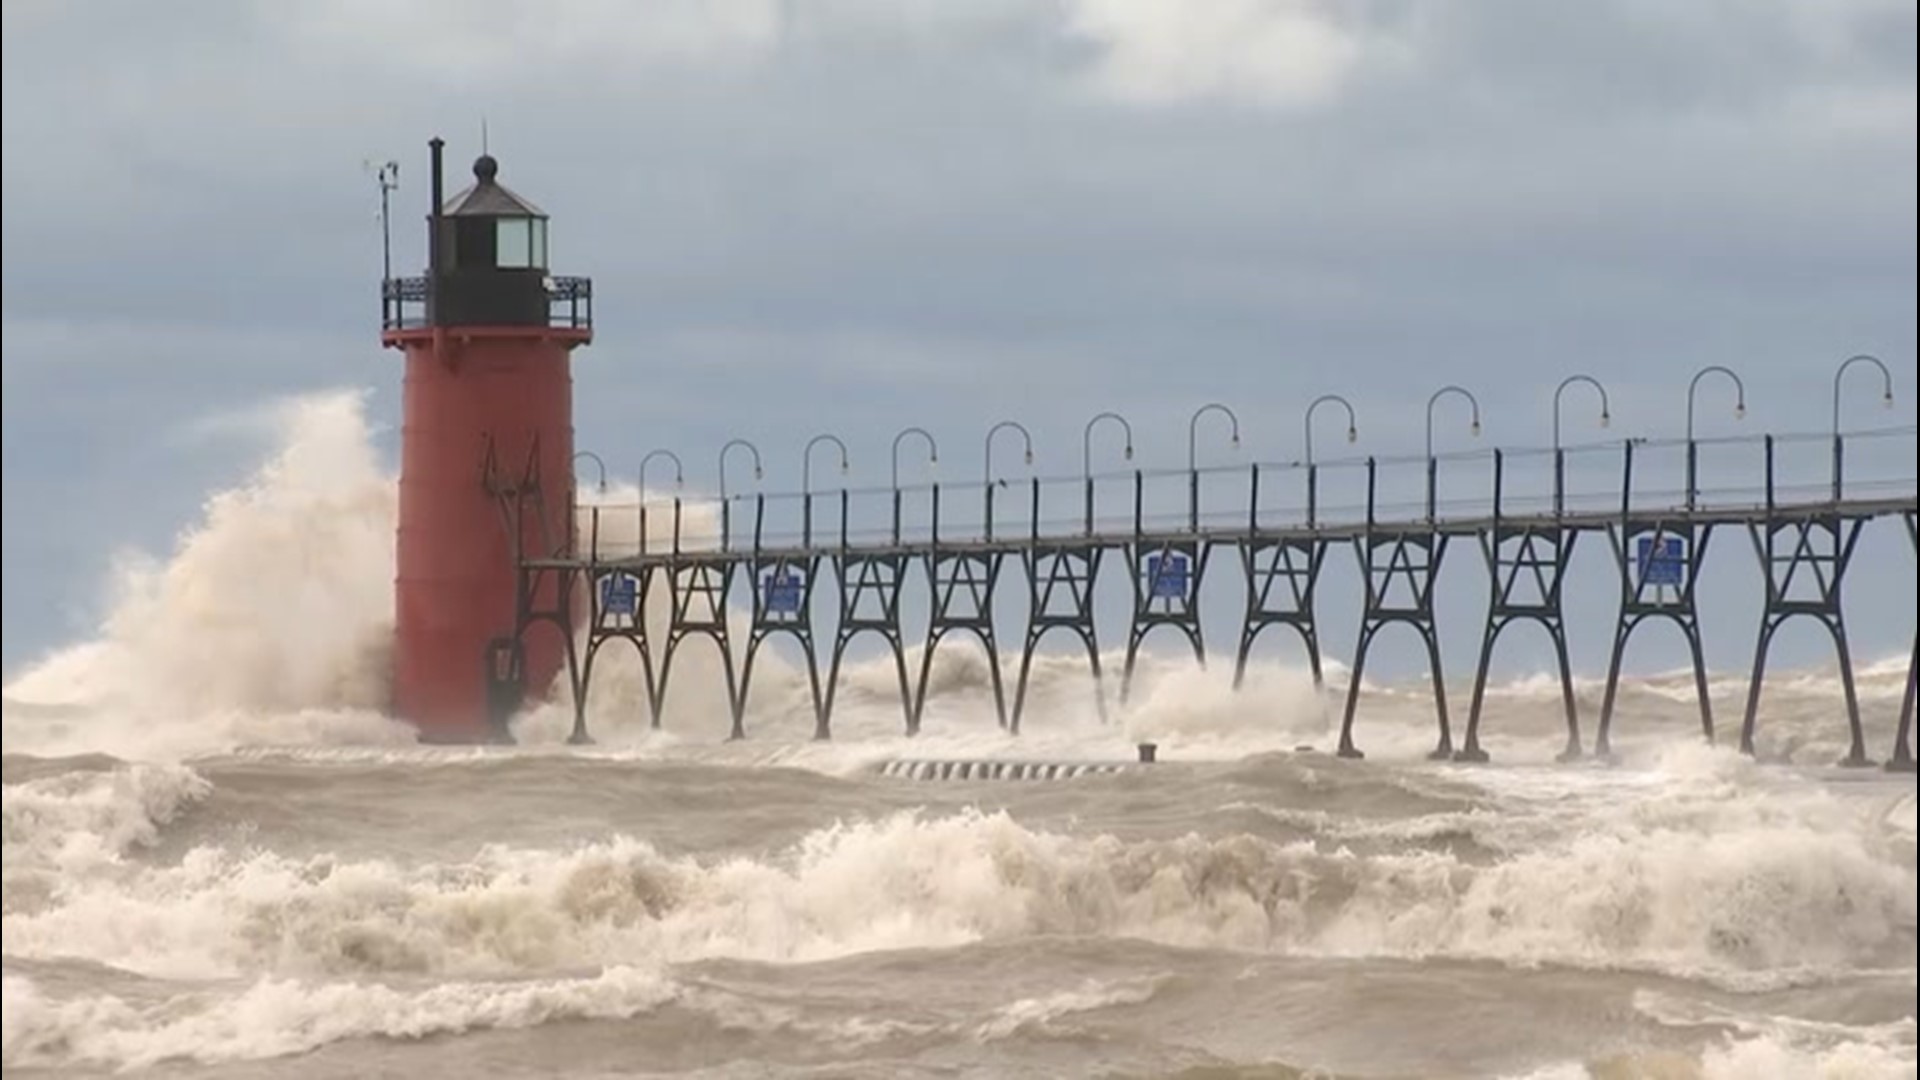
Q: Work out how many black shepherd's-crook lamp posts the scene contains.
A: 13